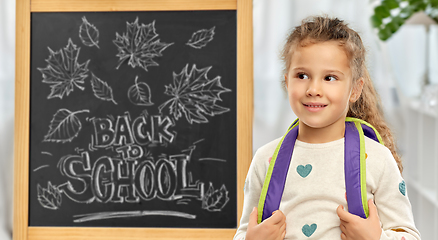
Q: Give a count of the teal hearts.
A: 3